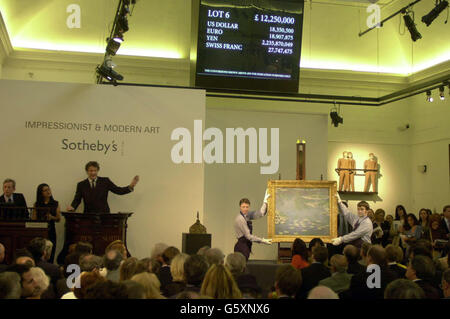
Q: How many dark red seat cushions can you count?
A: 0